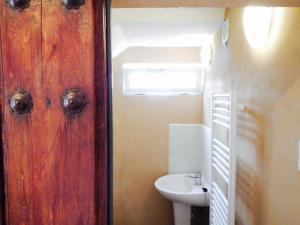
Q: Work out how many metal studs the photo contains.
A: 4